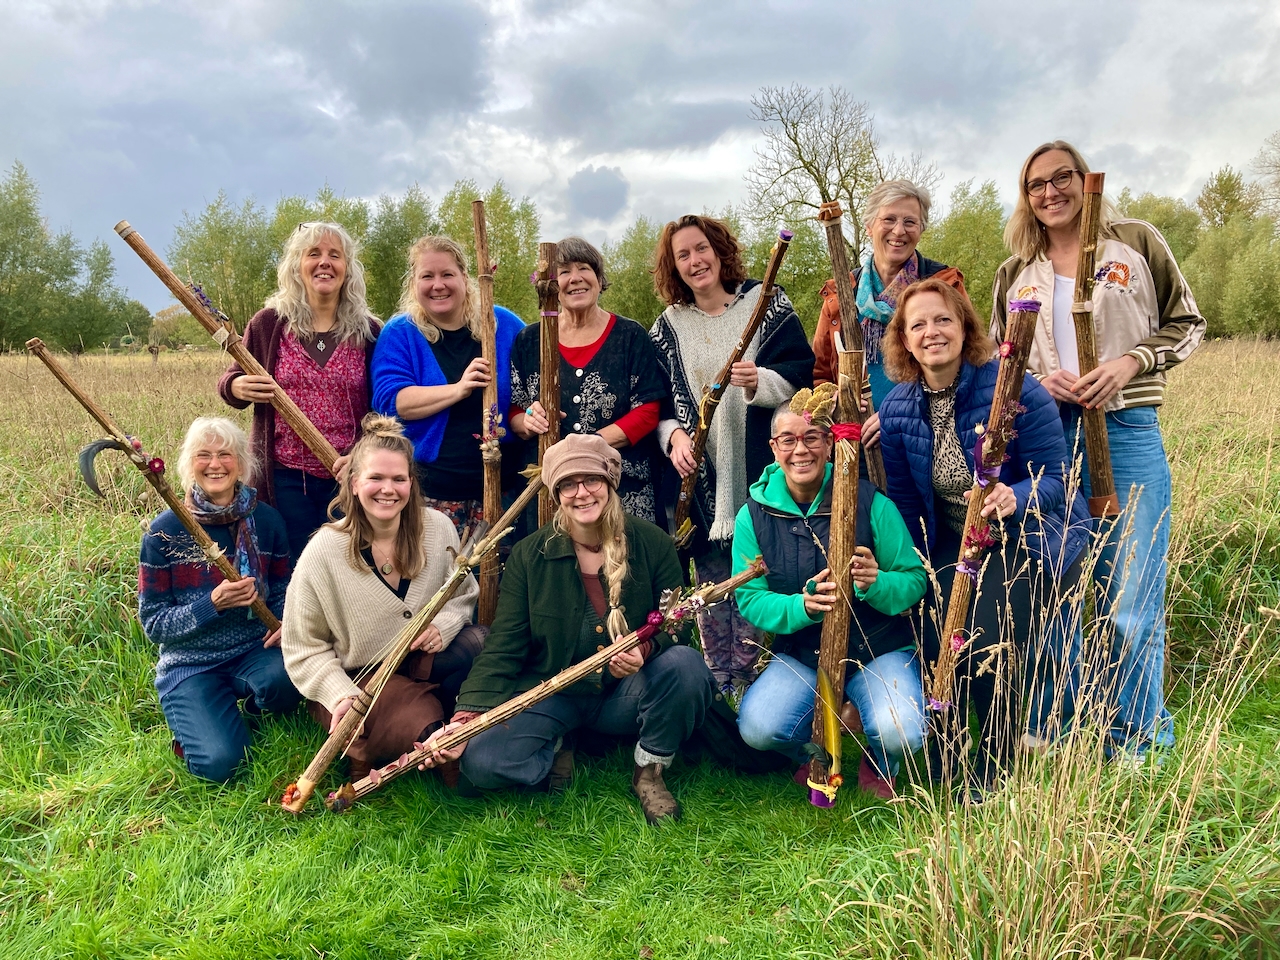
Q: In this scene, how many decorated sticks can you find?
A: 11